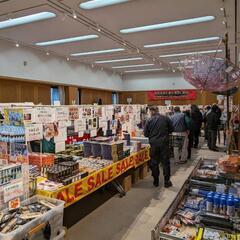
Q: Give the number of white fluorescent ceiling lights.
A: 11